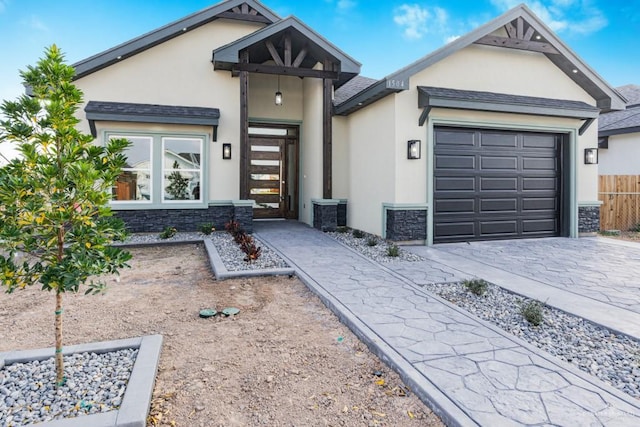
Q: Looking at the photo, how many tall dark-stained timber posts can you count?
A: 2